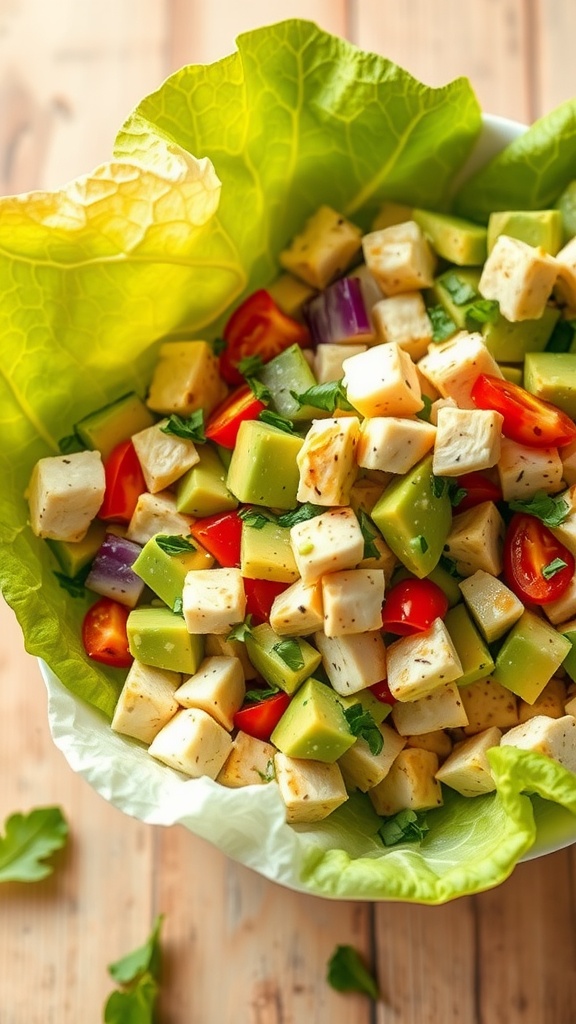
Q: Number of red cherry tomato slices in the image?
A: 12